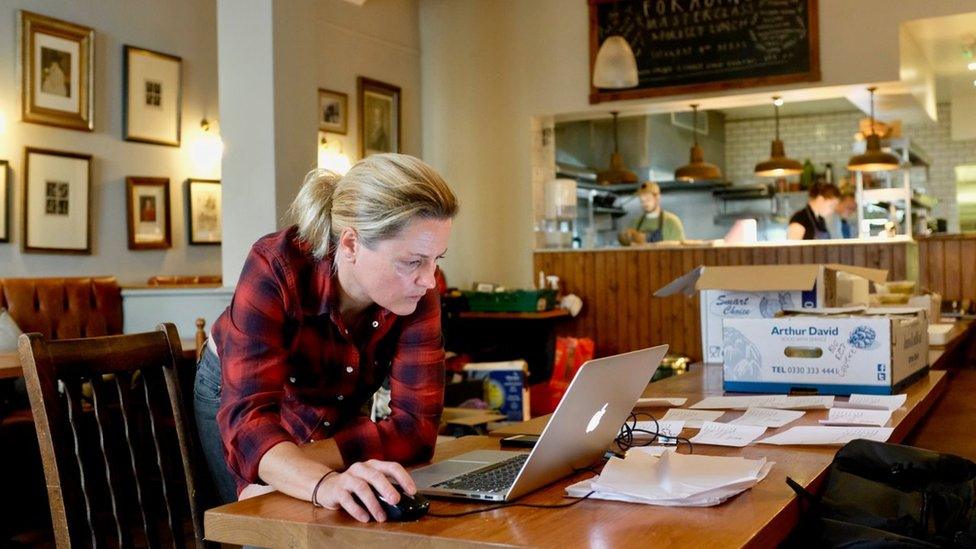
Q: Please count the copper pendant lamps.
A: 4